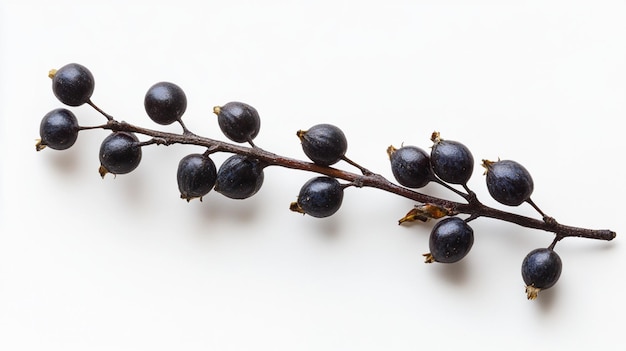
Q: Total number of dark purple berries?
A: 14